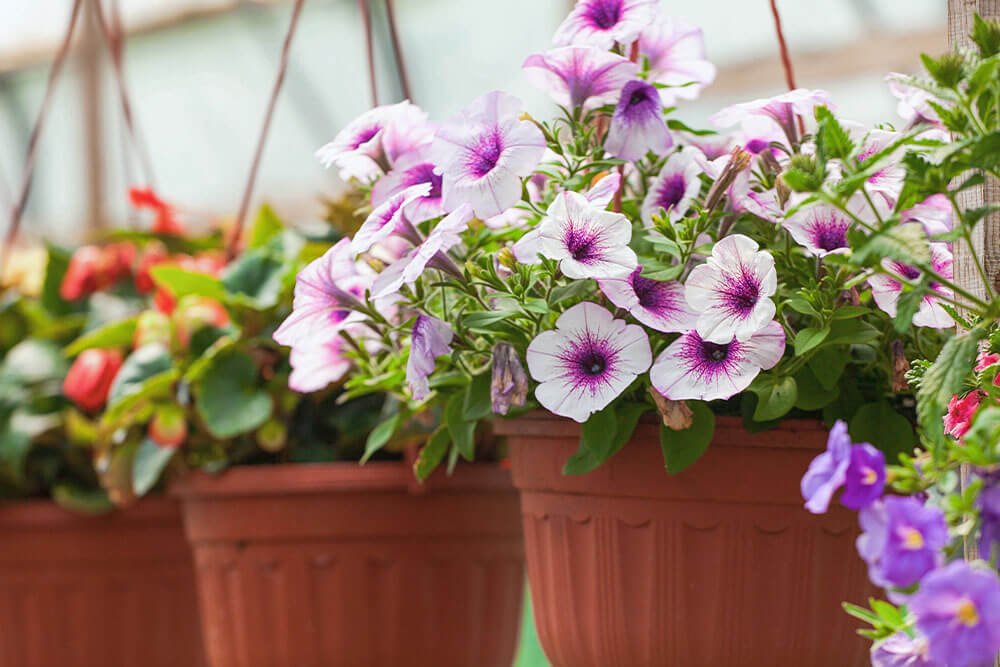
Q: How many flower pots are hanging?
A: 3